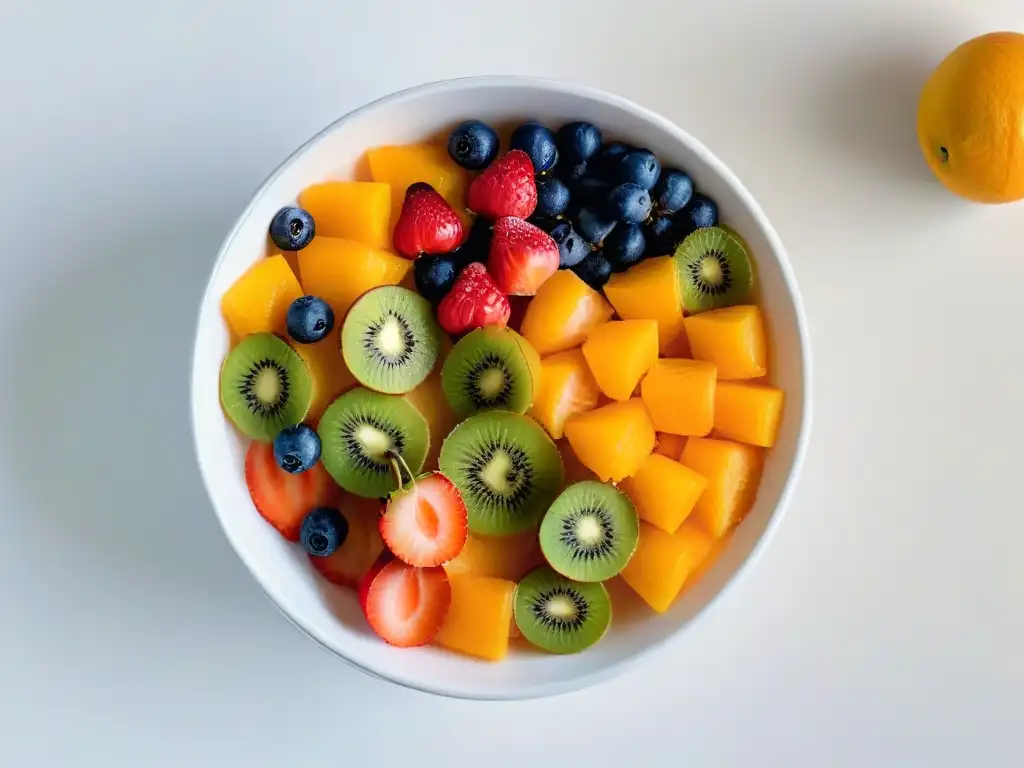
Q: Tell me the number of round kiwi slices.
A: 8